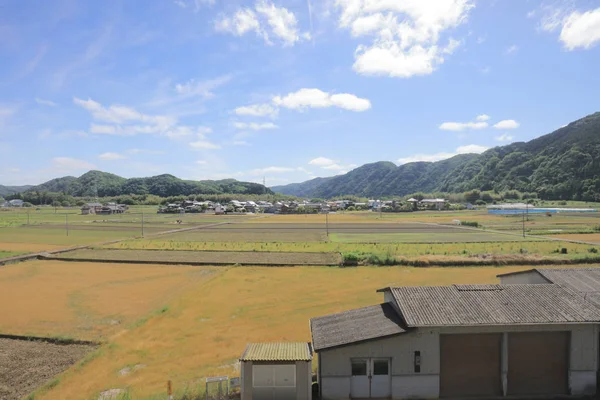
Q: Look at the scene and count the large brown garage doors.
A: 2